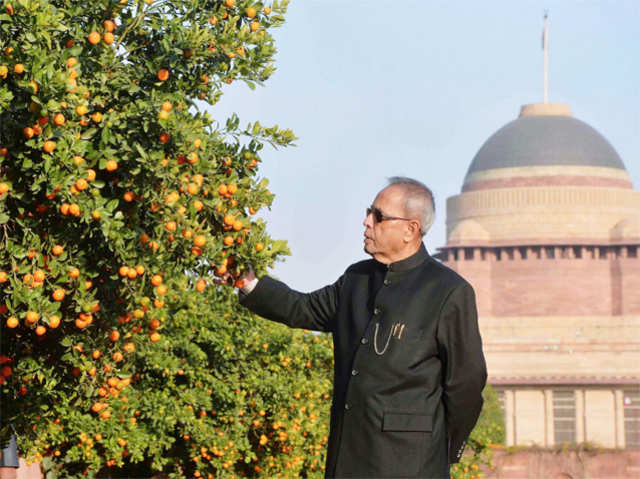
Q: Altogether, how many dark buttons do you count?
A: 5